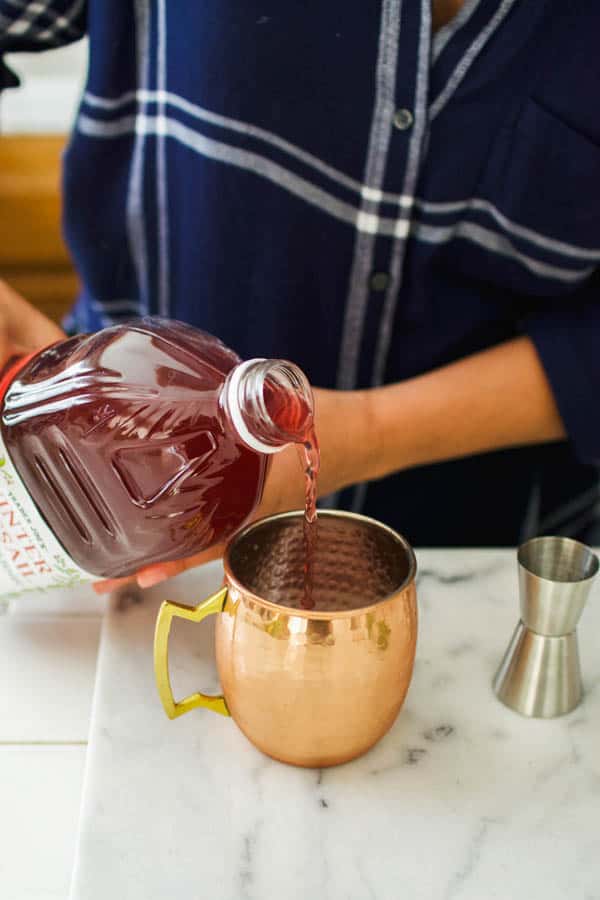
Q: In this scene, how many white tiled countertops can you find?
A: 1